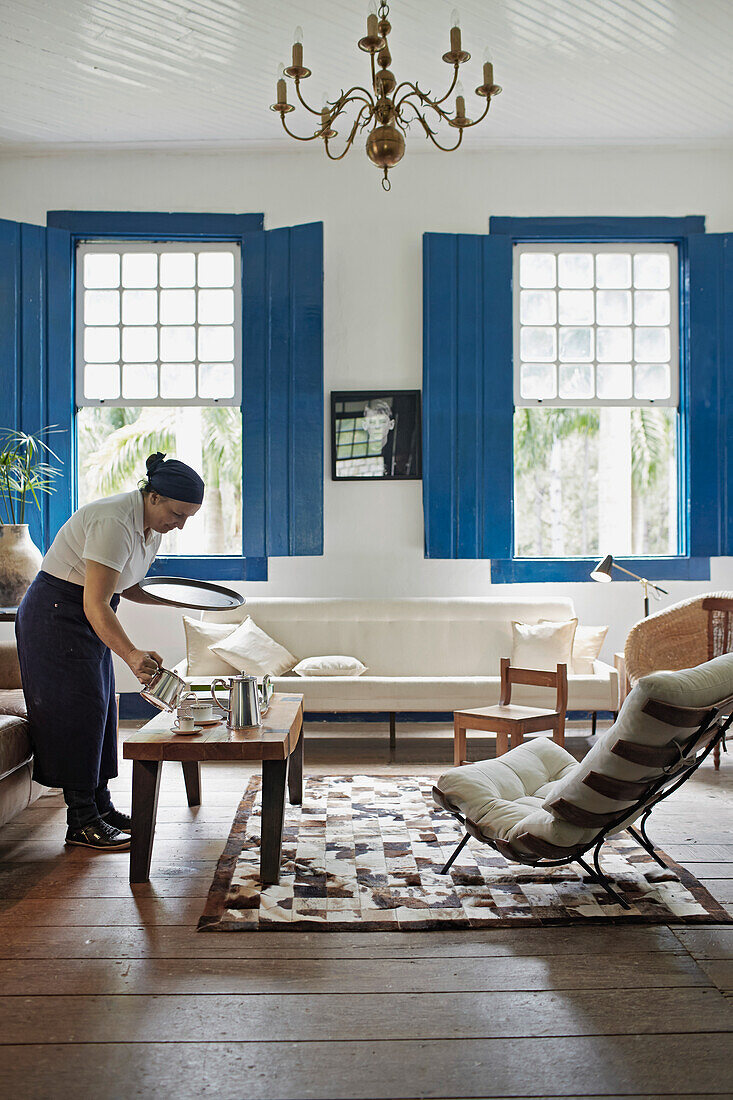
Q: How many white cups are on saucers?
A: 2